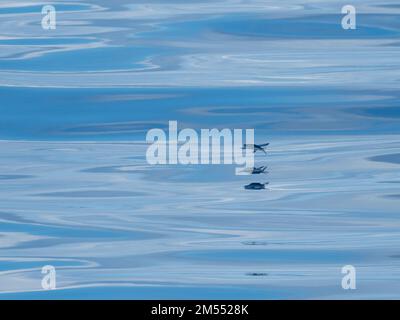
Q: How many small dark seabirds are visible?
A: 3